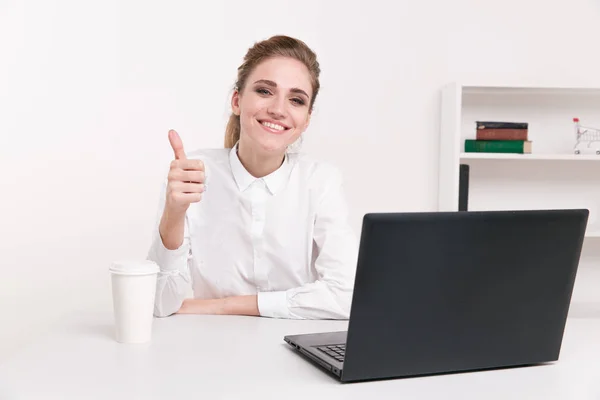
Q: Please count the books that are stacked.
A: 3